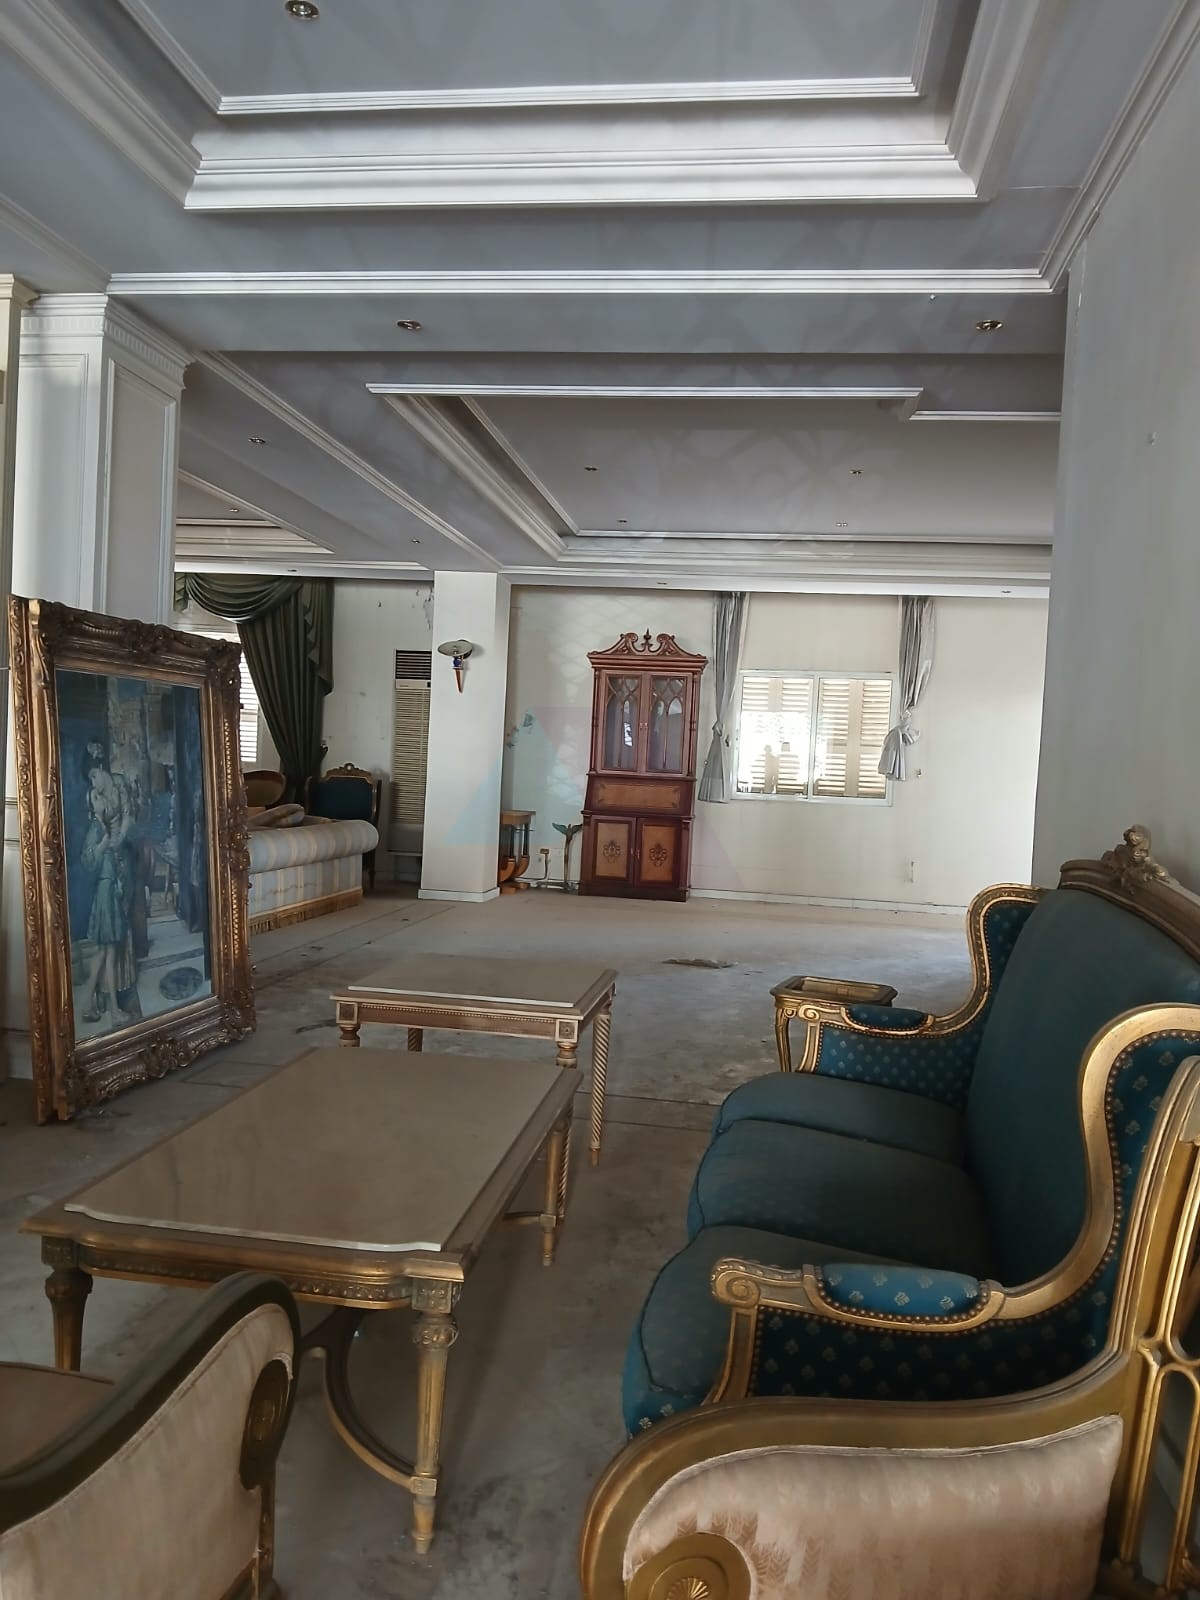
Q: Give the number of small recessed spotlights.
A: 13